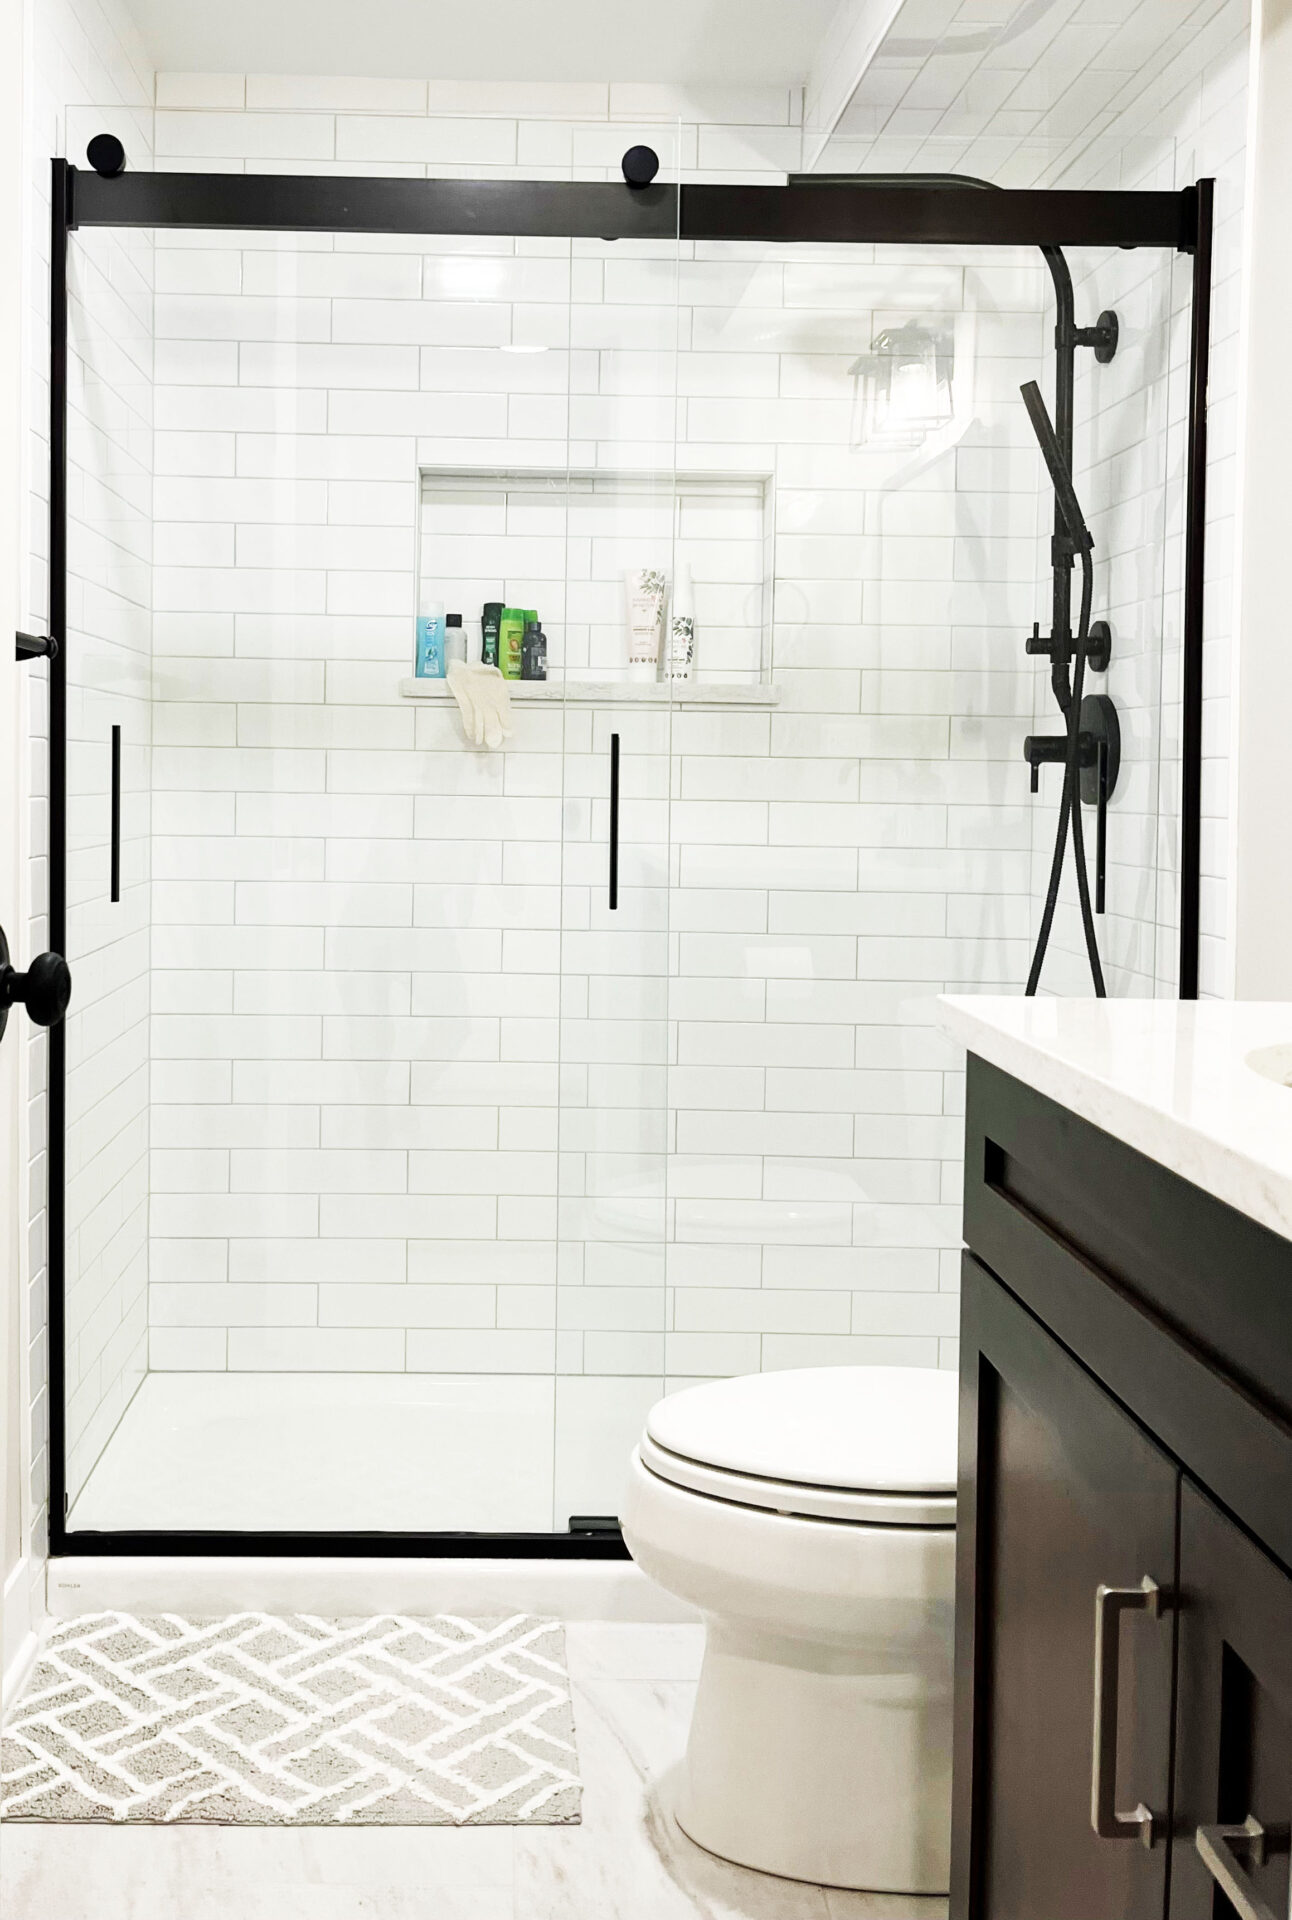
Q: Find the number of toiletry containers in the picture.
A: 8